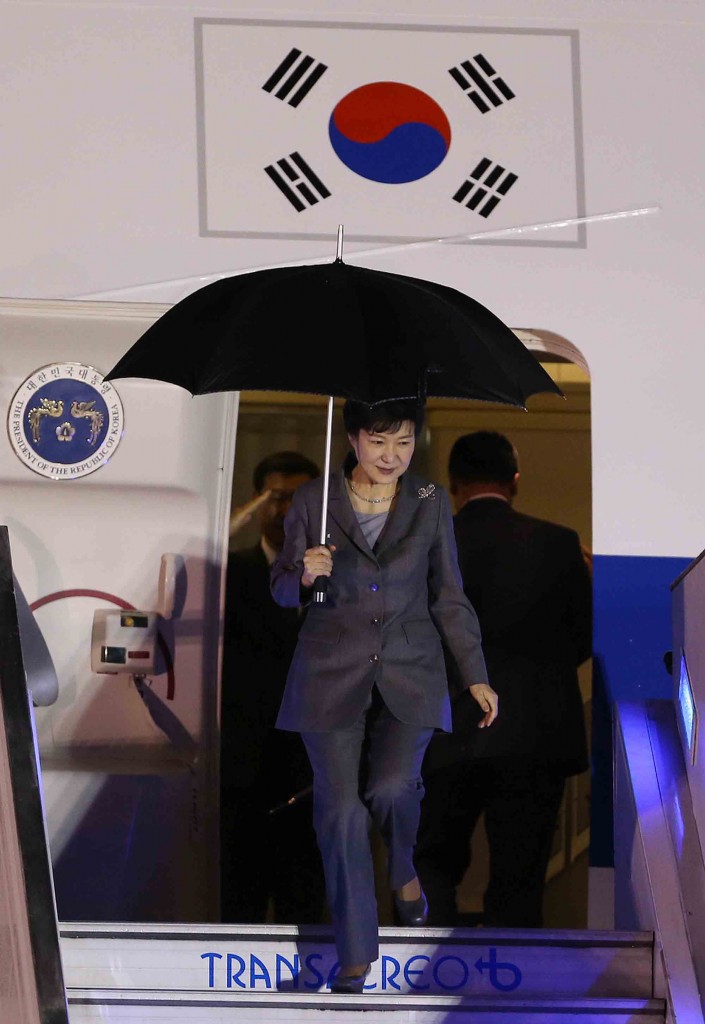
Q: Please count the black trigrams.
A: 4